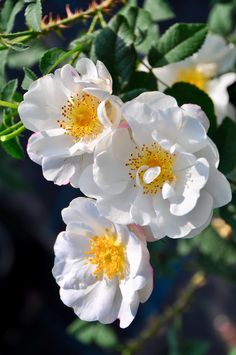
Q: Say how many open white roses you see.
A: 4